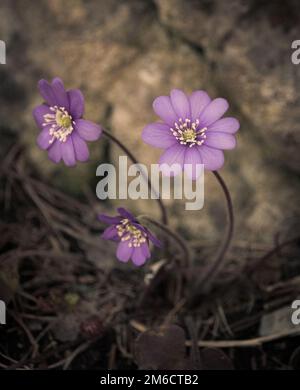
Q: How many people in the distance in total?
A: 0